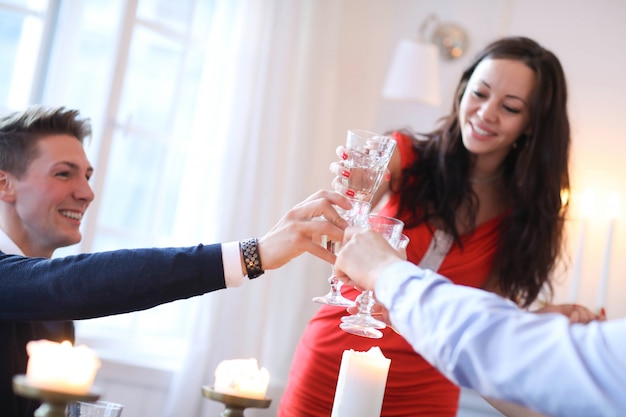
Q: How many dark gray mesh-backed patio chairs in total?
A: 0